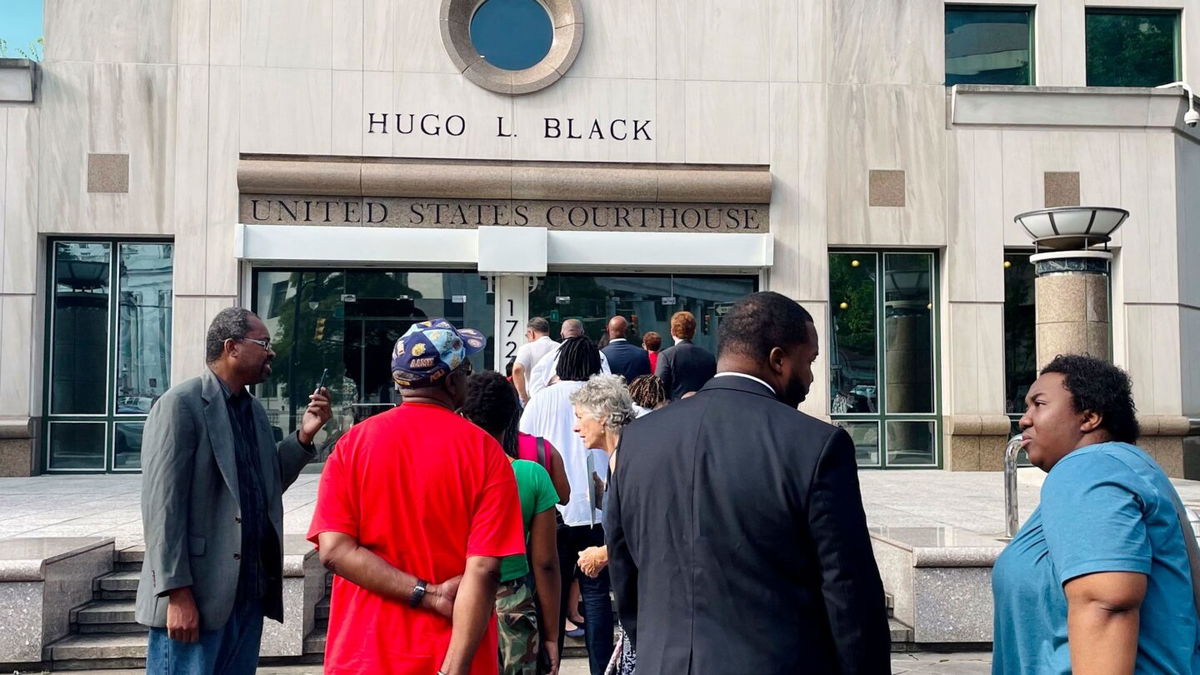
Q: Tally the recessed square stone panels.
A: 3